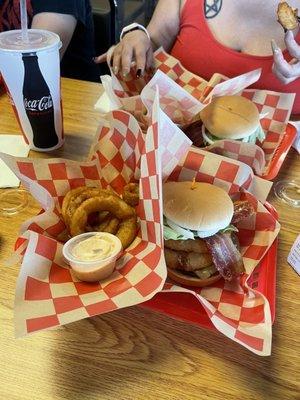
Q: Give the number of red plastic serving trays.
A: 2